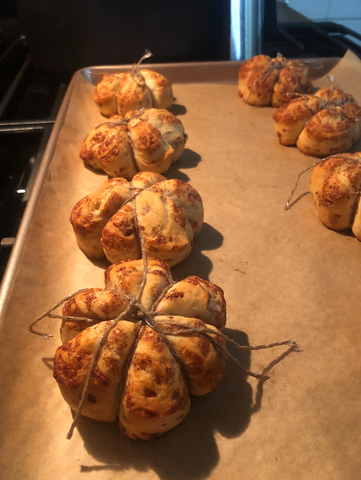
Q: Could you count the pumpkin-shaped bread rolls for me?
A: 7